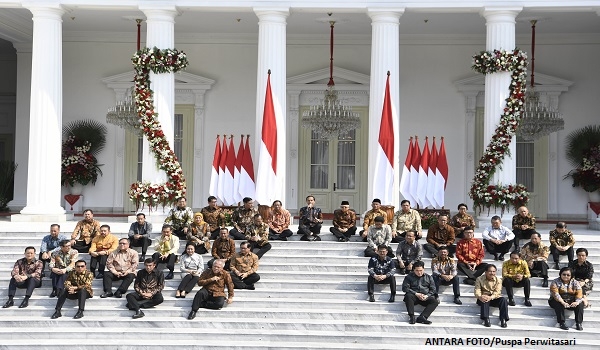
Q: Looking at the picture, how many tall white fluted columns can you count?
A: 5